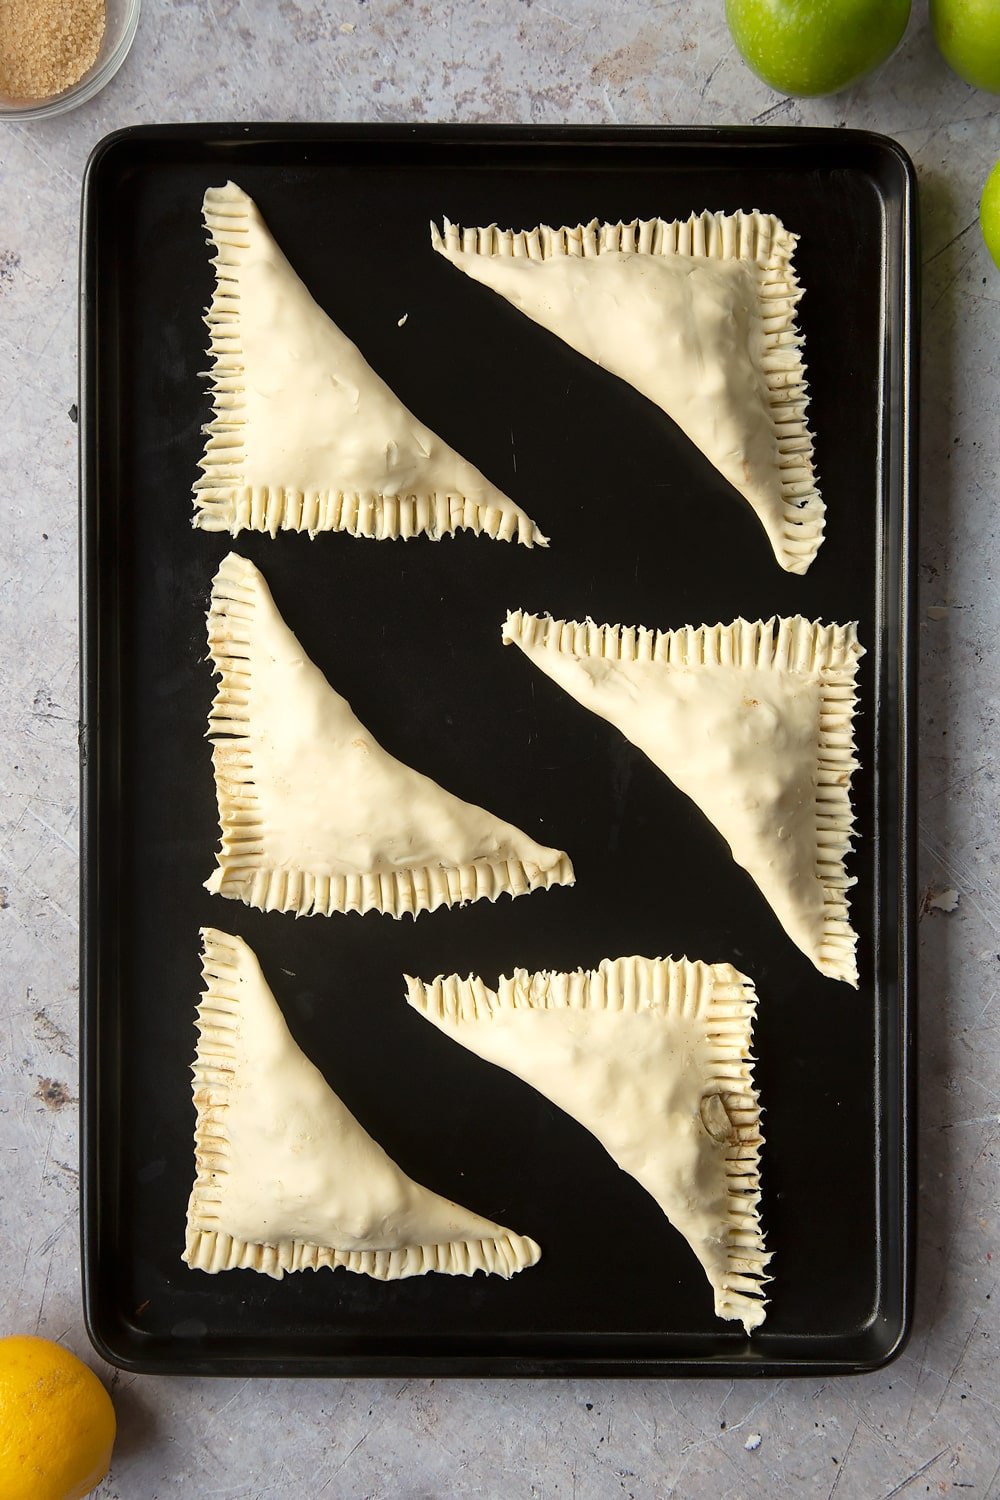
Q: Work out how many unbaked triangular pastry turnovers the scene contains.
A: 6